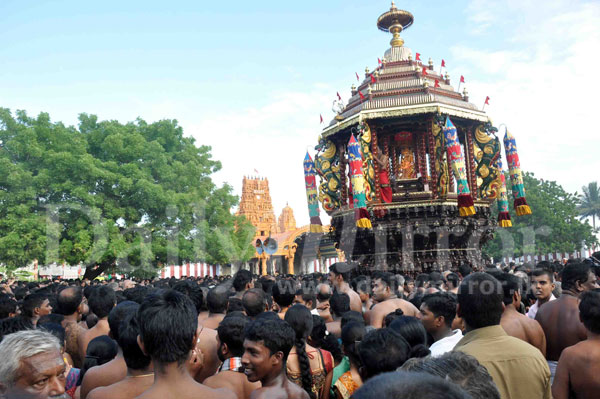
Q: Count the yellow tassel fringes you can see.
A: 5